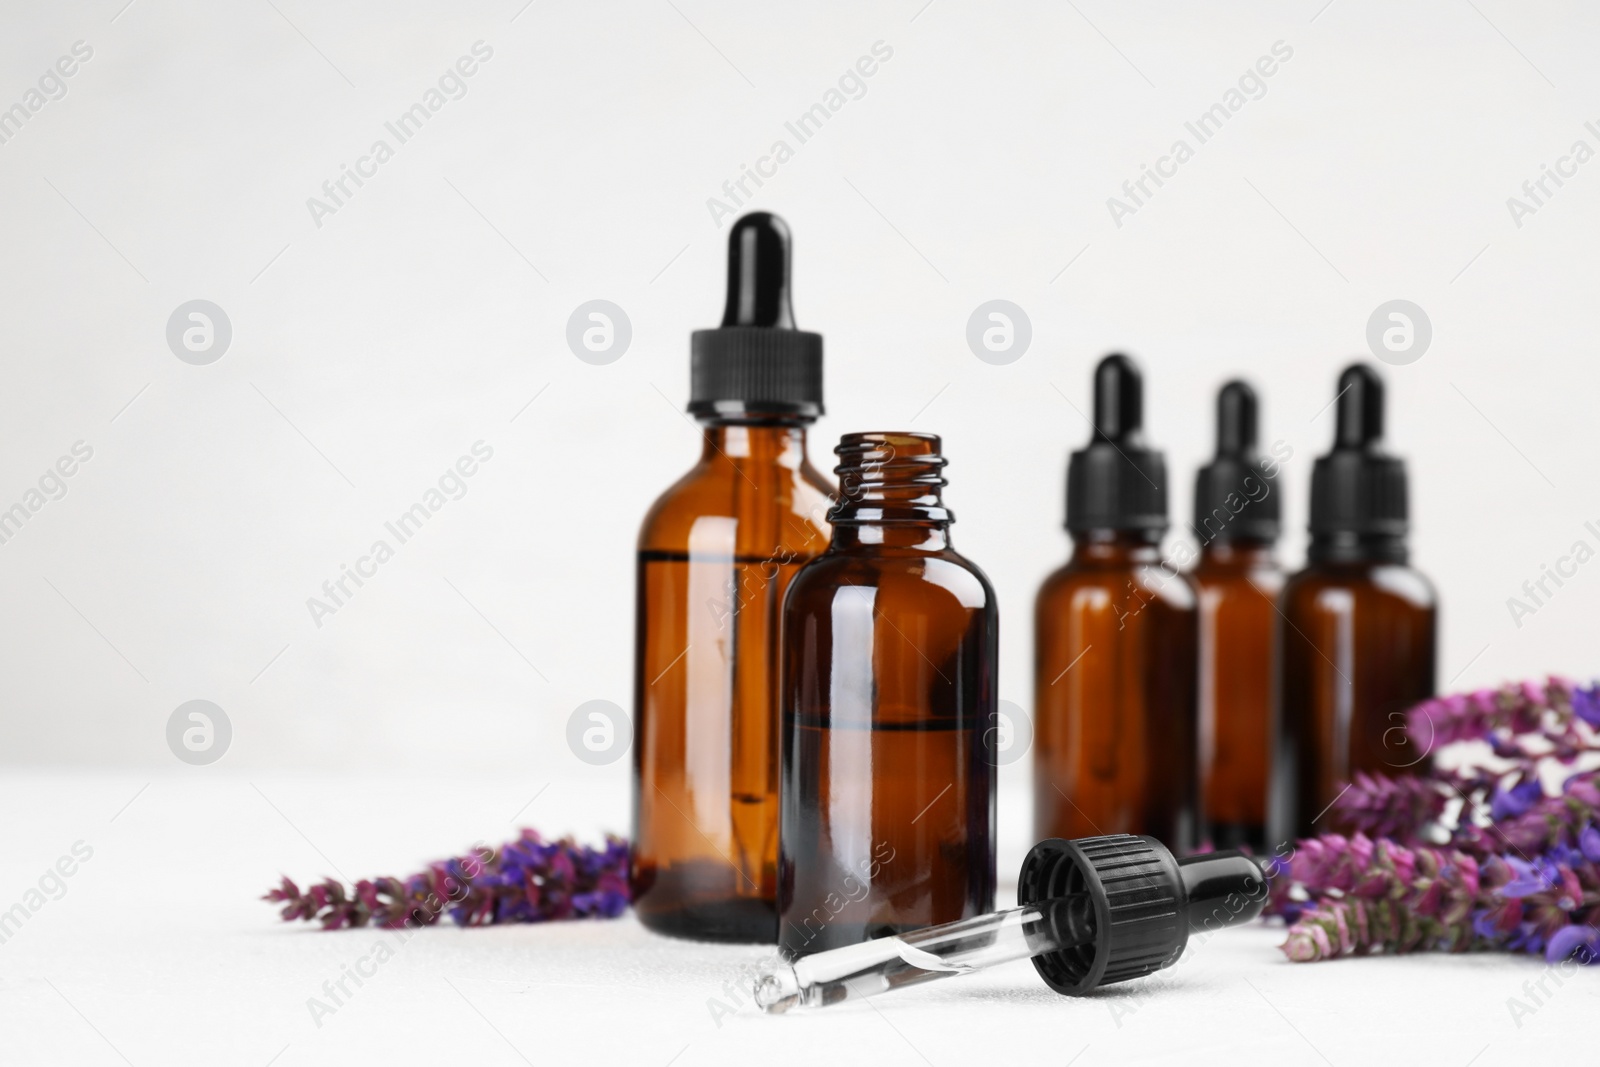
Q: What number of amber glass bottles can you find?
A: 5